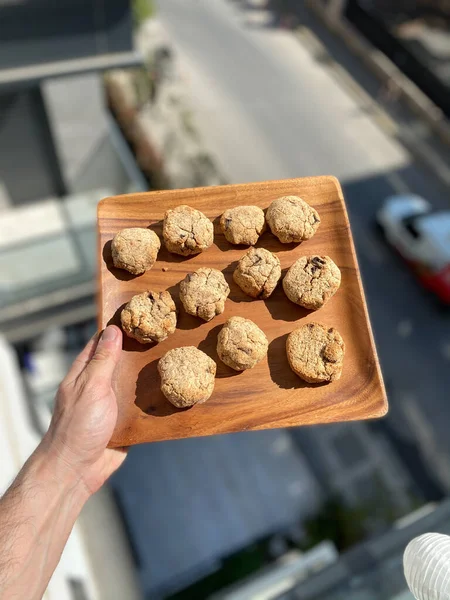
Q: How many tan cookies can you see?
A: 11